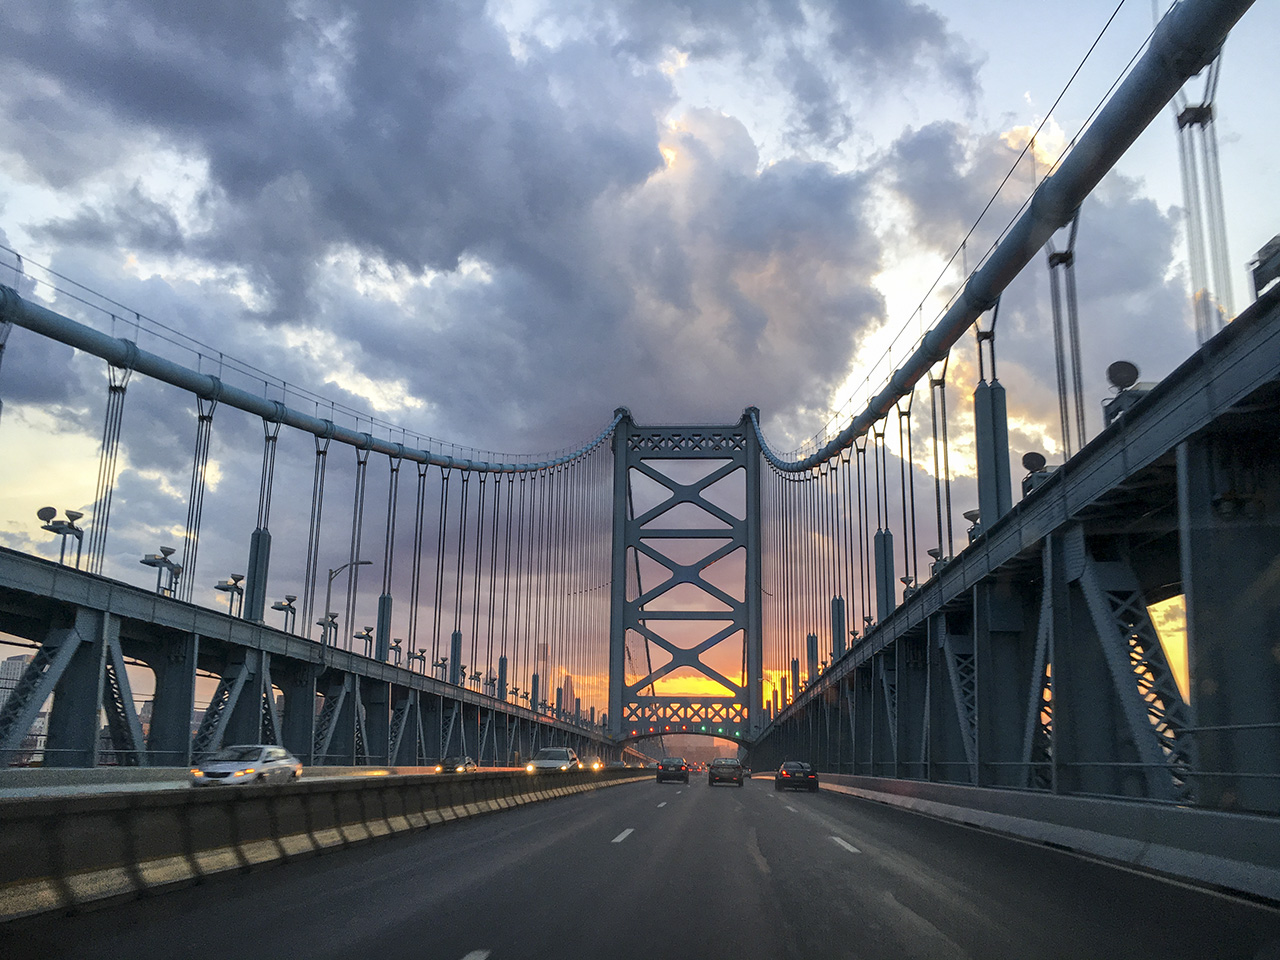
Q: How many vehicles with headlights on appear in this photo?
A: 4